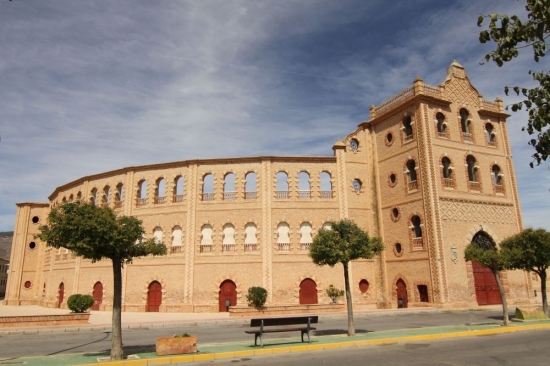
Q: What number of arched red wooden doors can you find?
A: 7